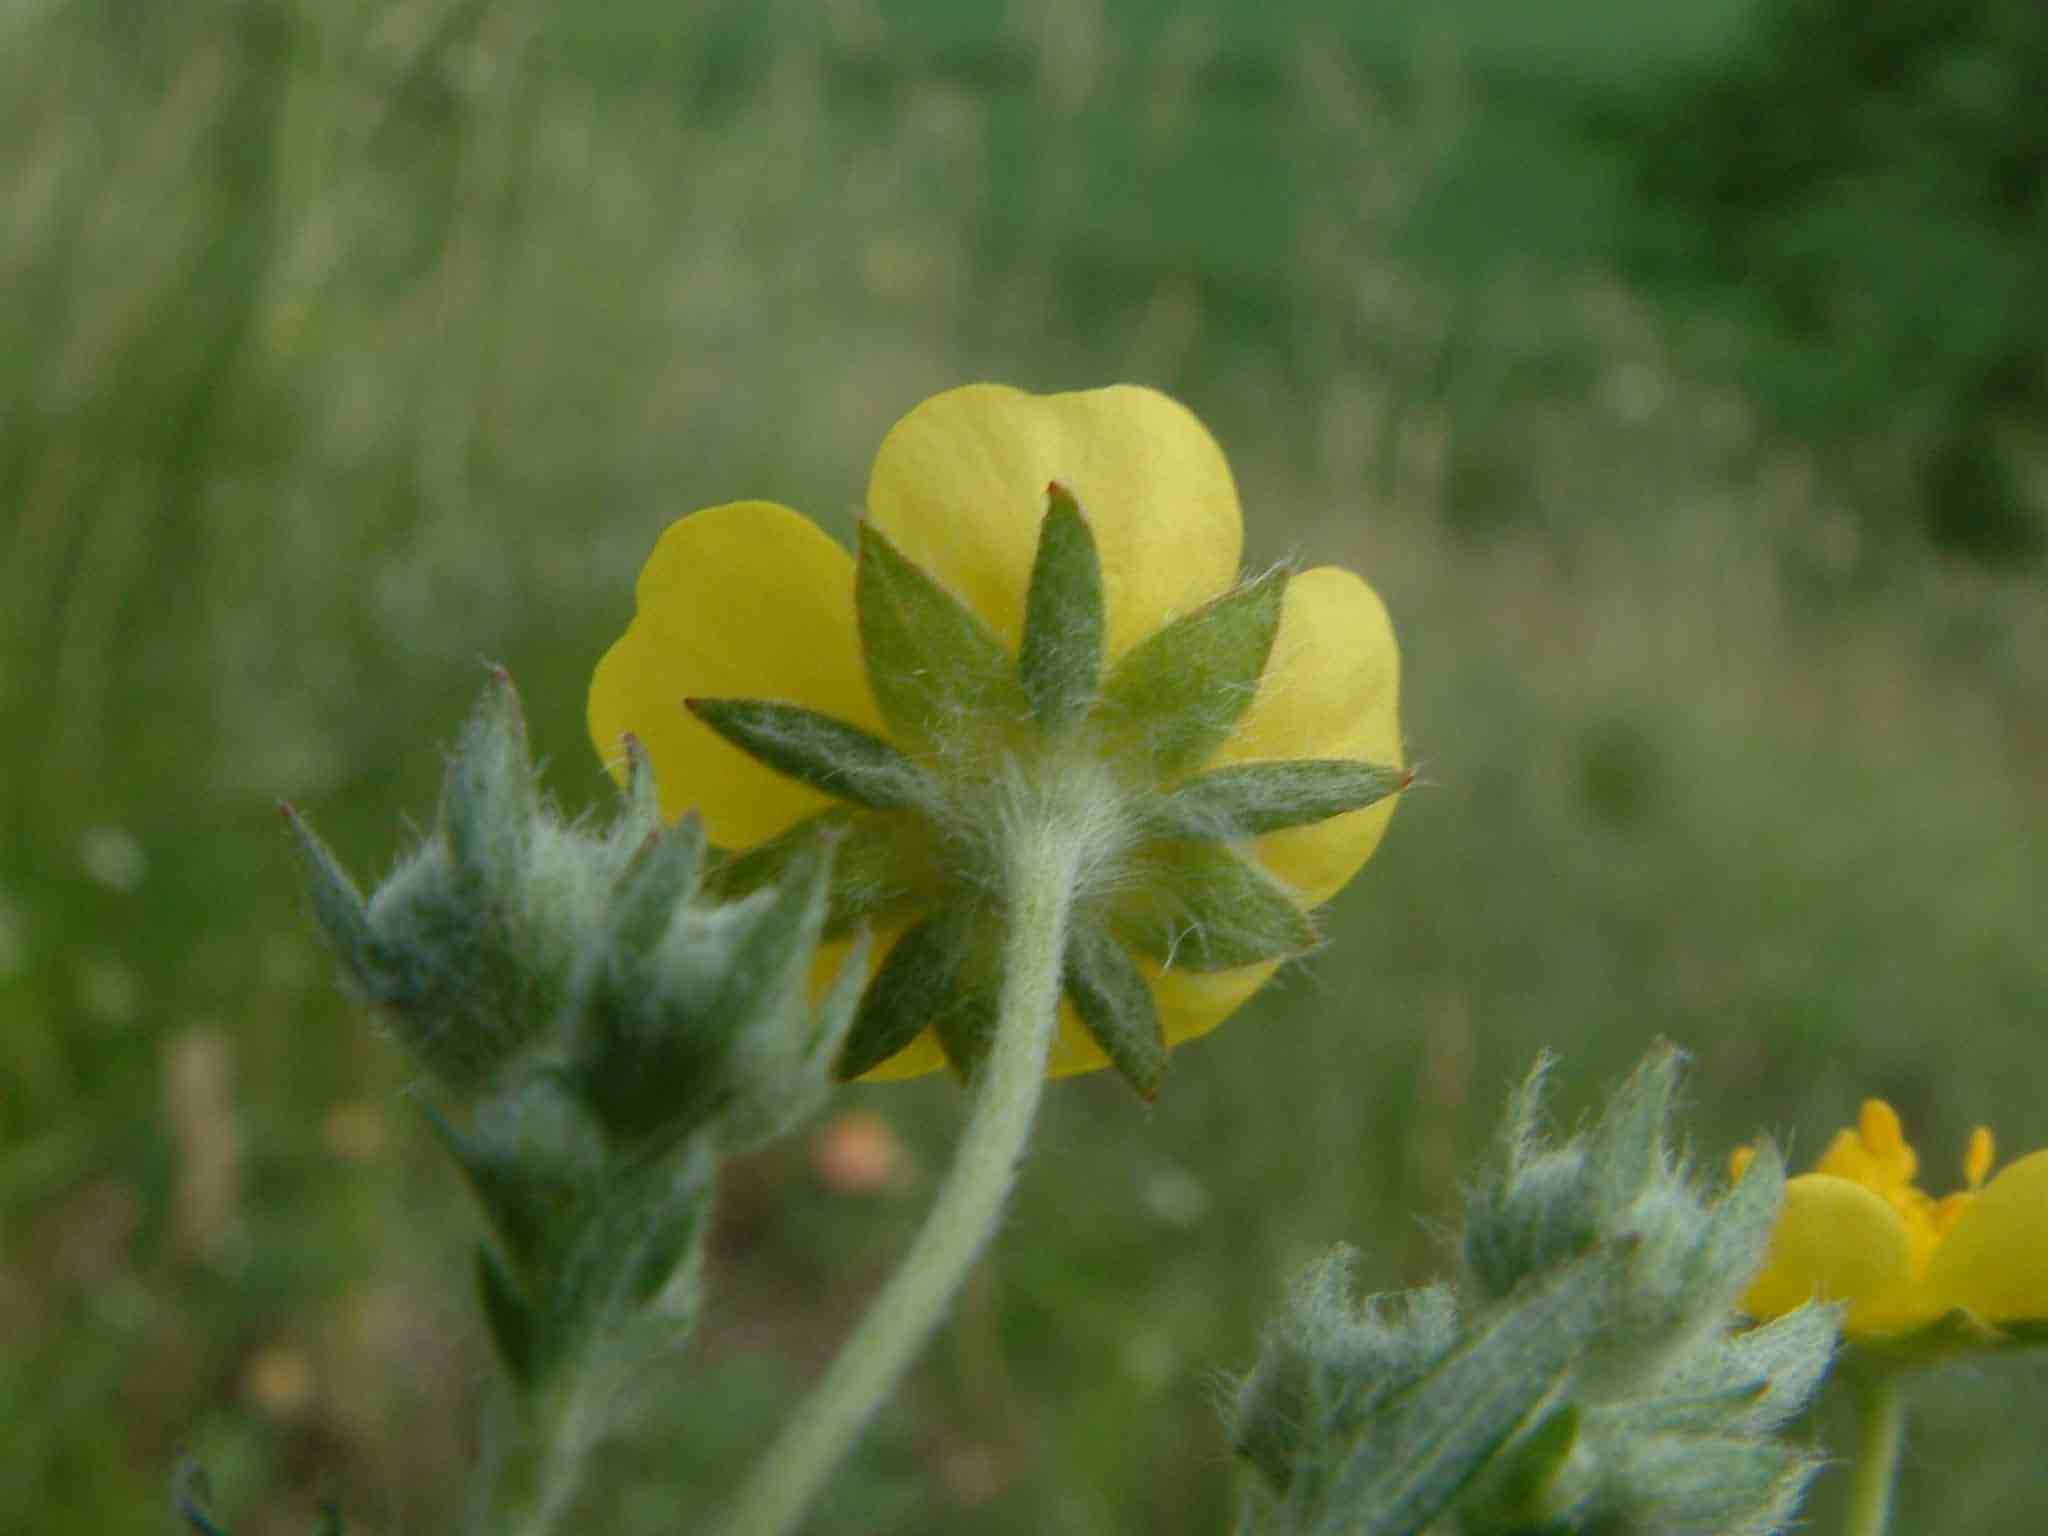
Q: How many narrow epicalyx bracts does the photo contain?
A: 5